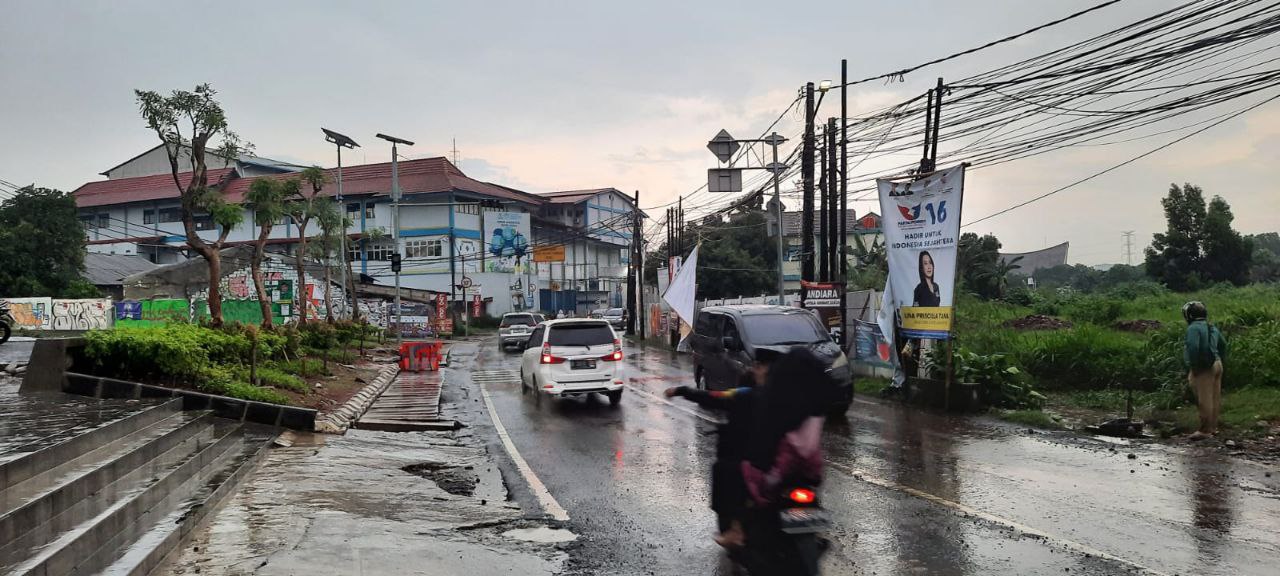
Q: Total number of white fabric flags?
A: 1